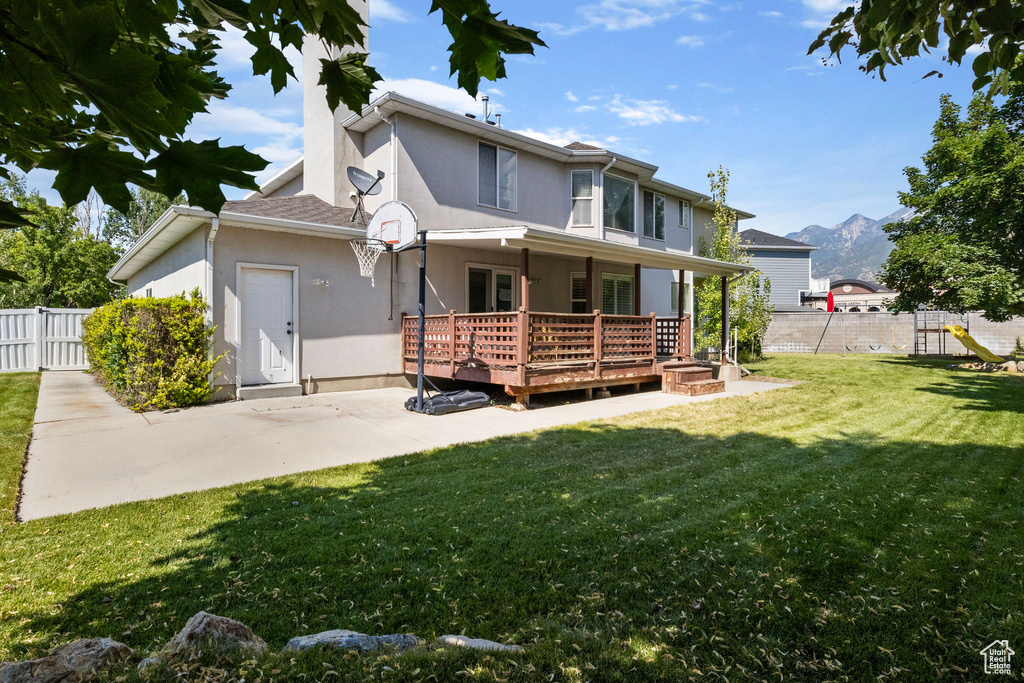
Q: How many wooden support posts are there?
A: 5